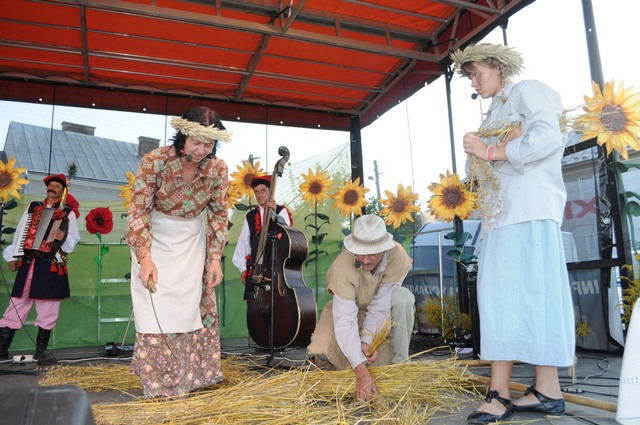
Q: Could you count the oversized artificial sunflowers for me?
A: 9